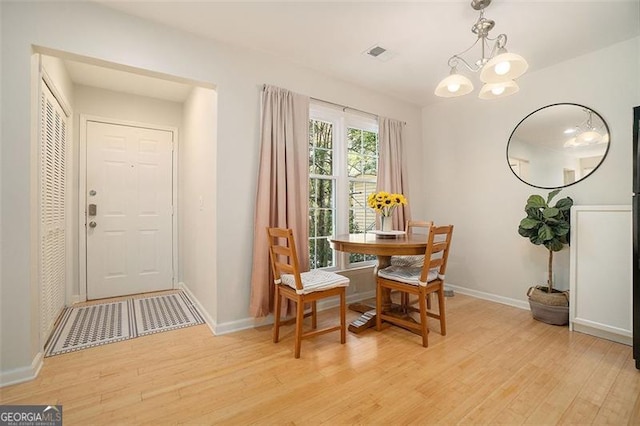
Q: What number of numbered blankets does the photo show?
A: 0